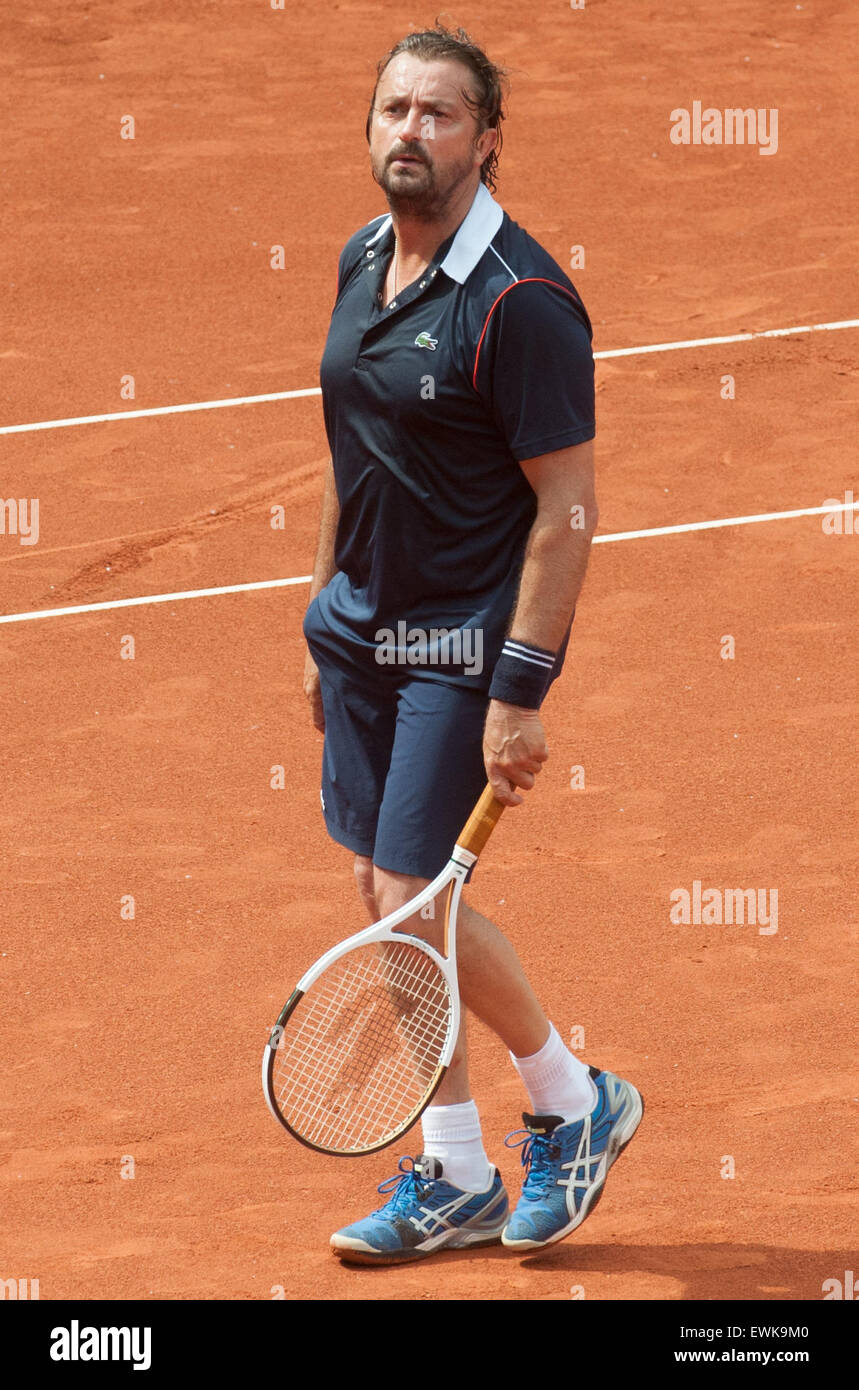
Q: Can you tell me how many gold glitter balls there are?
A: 0